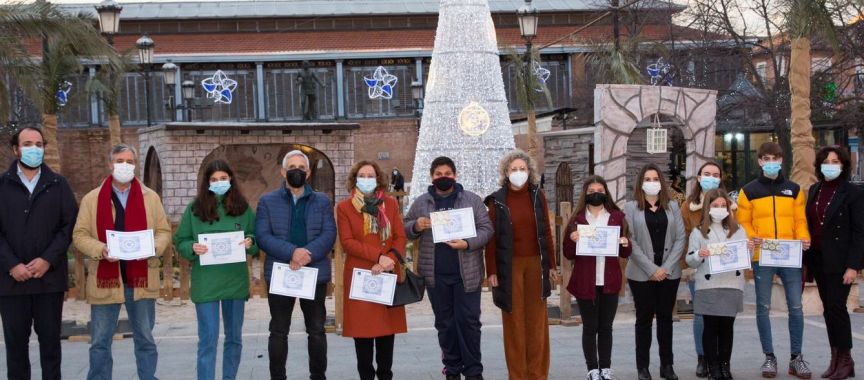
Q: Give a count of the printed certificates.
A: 8